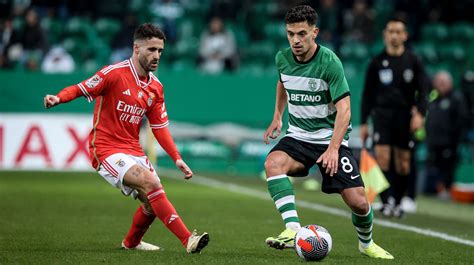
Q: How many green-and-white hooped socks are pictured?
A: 2